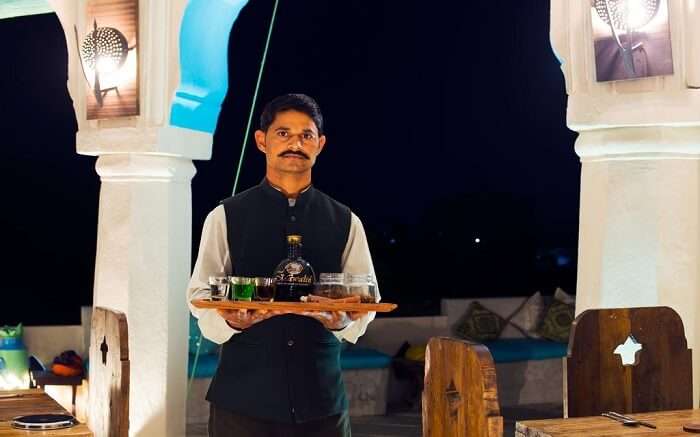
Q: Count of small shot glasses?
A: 3